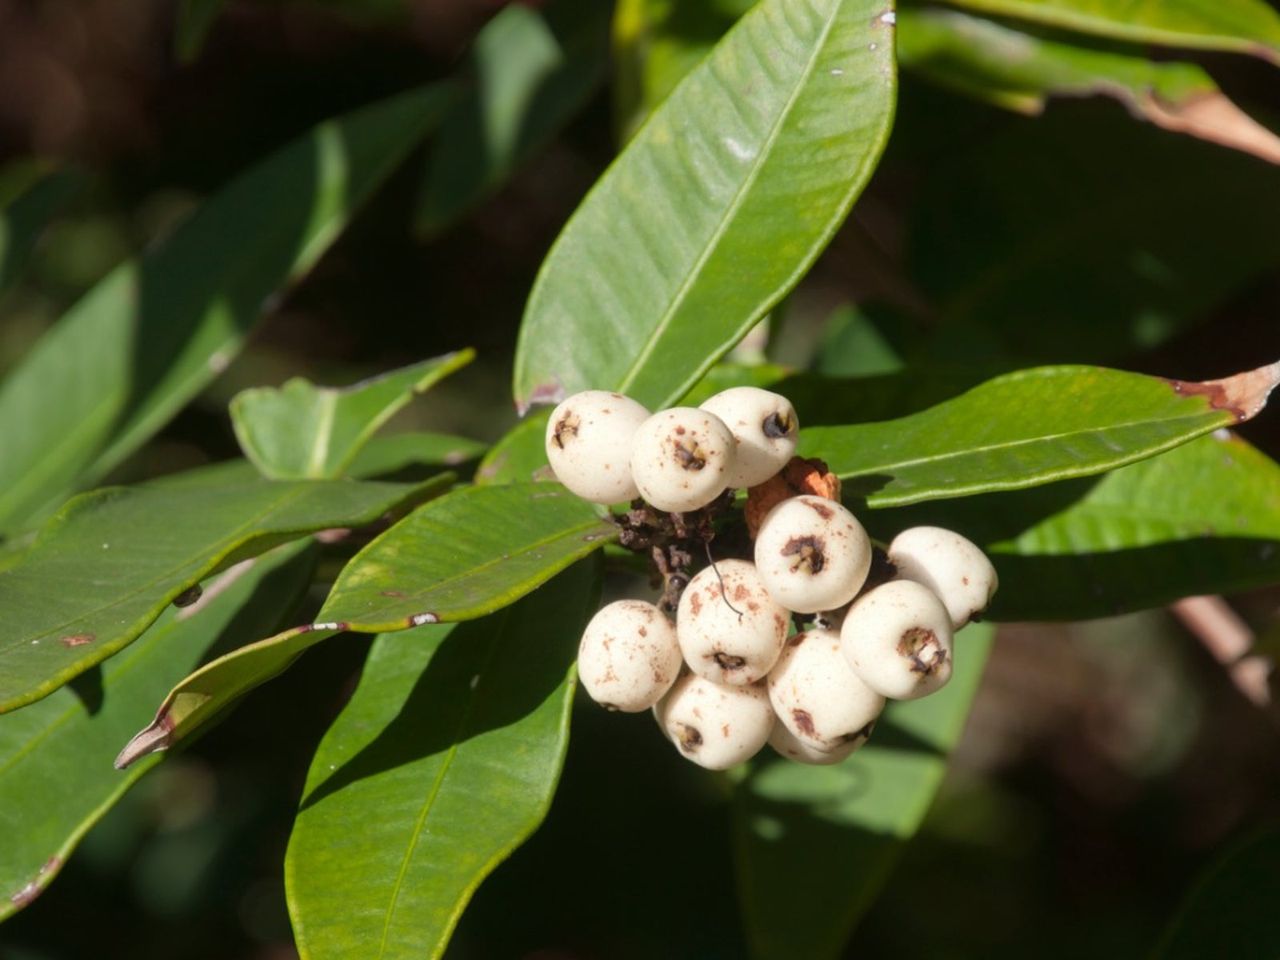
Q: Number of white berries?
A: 11